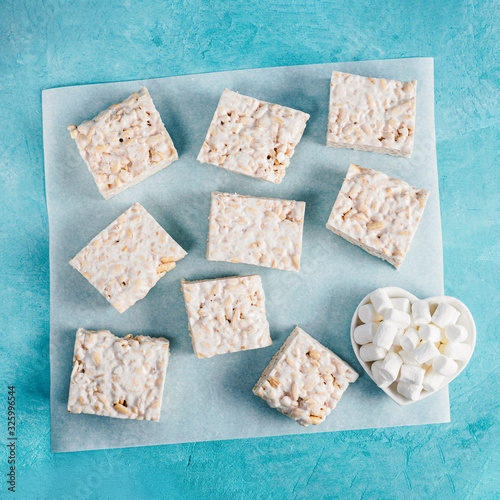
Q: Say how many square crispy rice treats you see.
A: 9